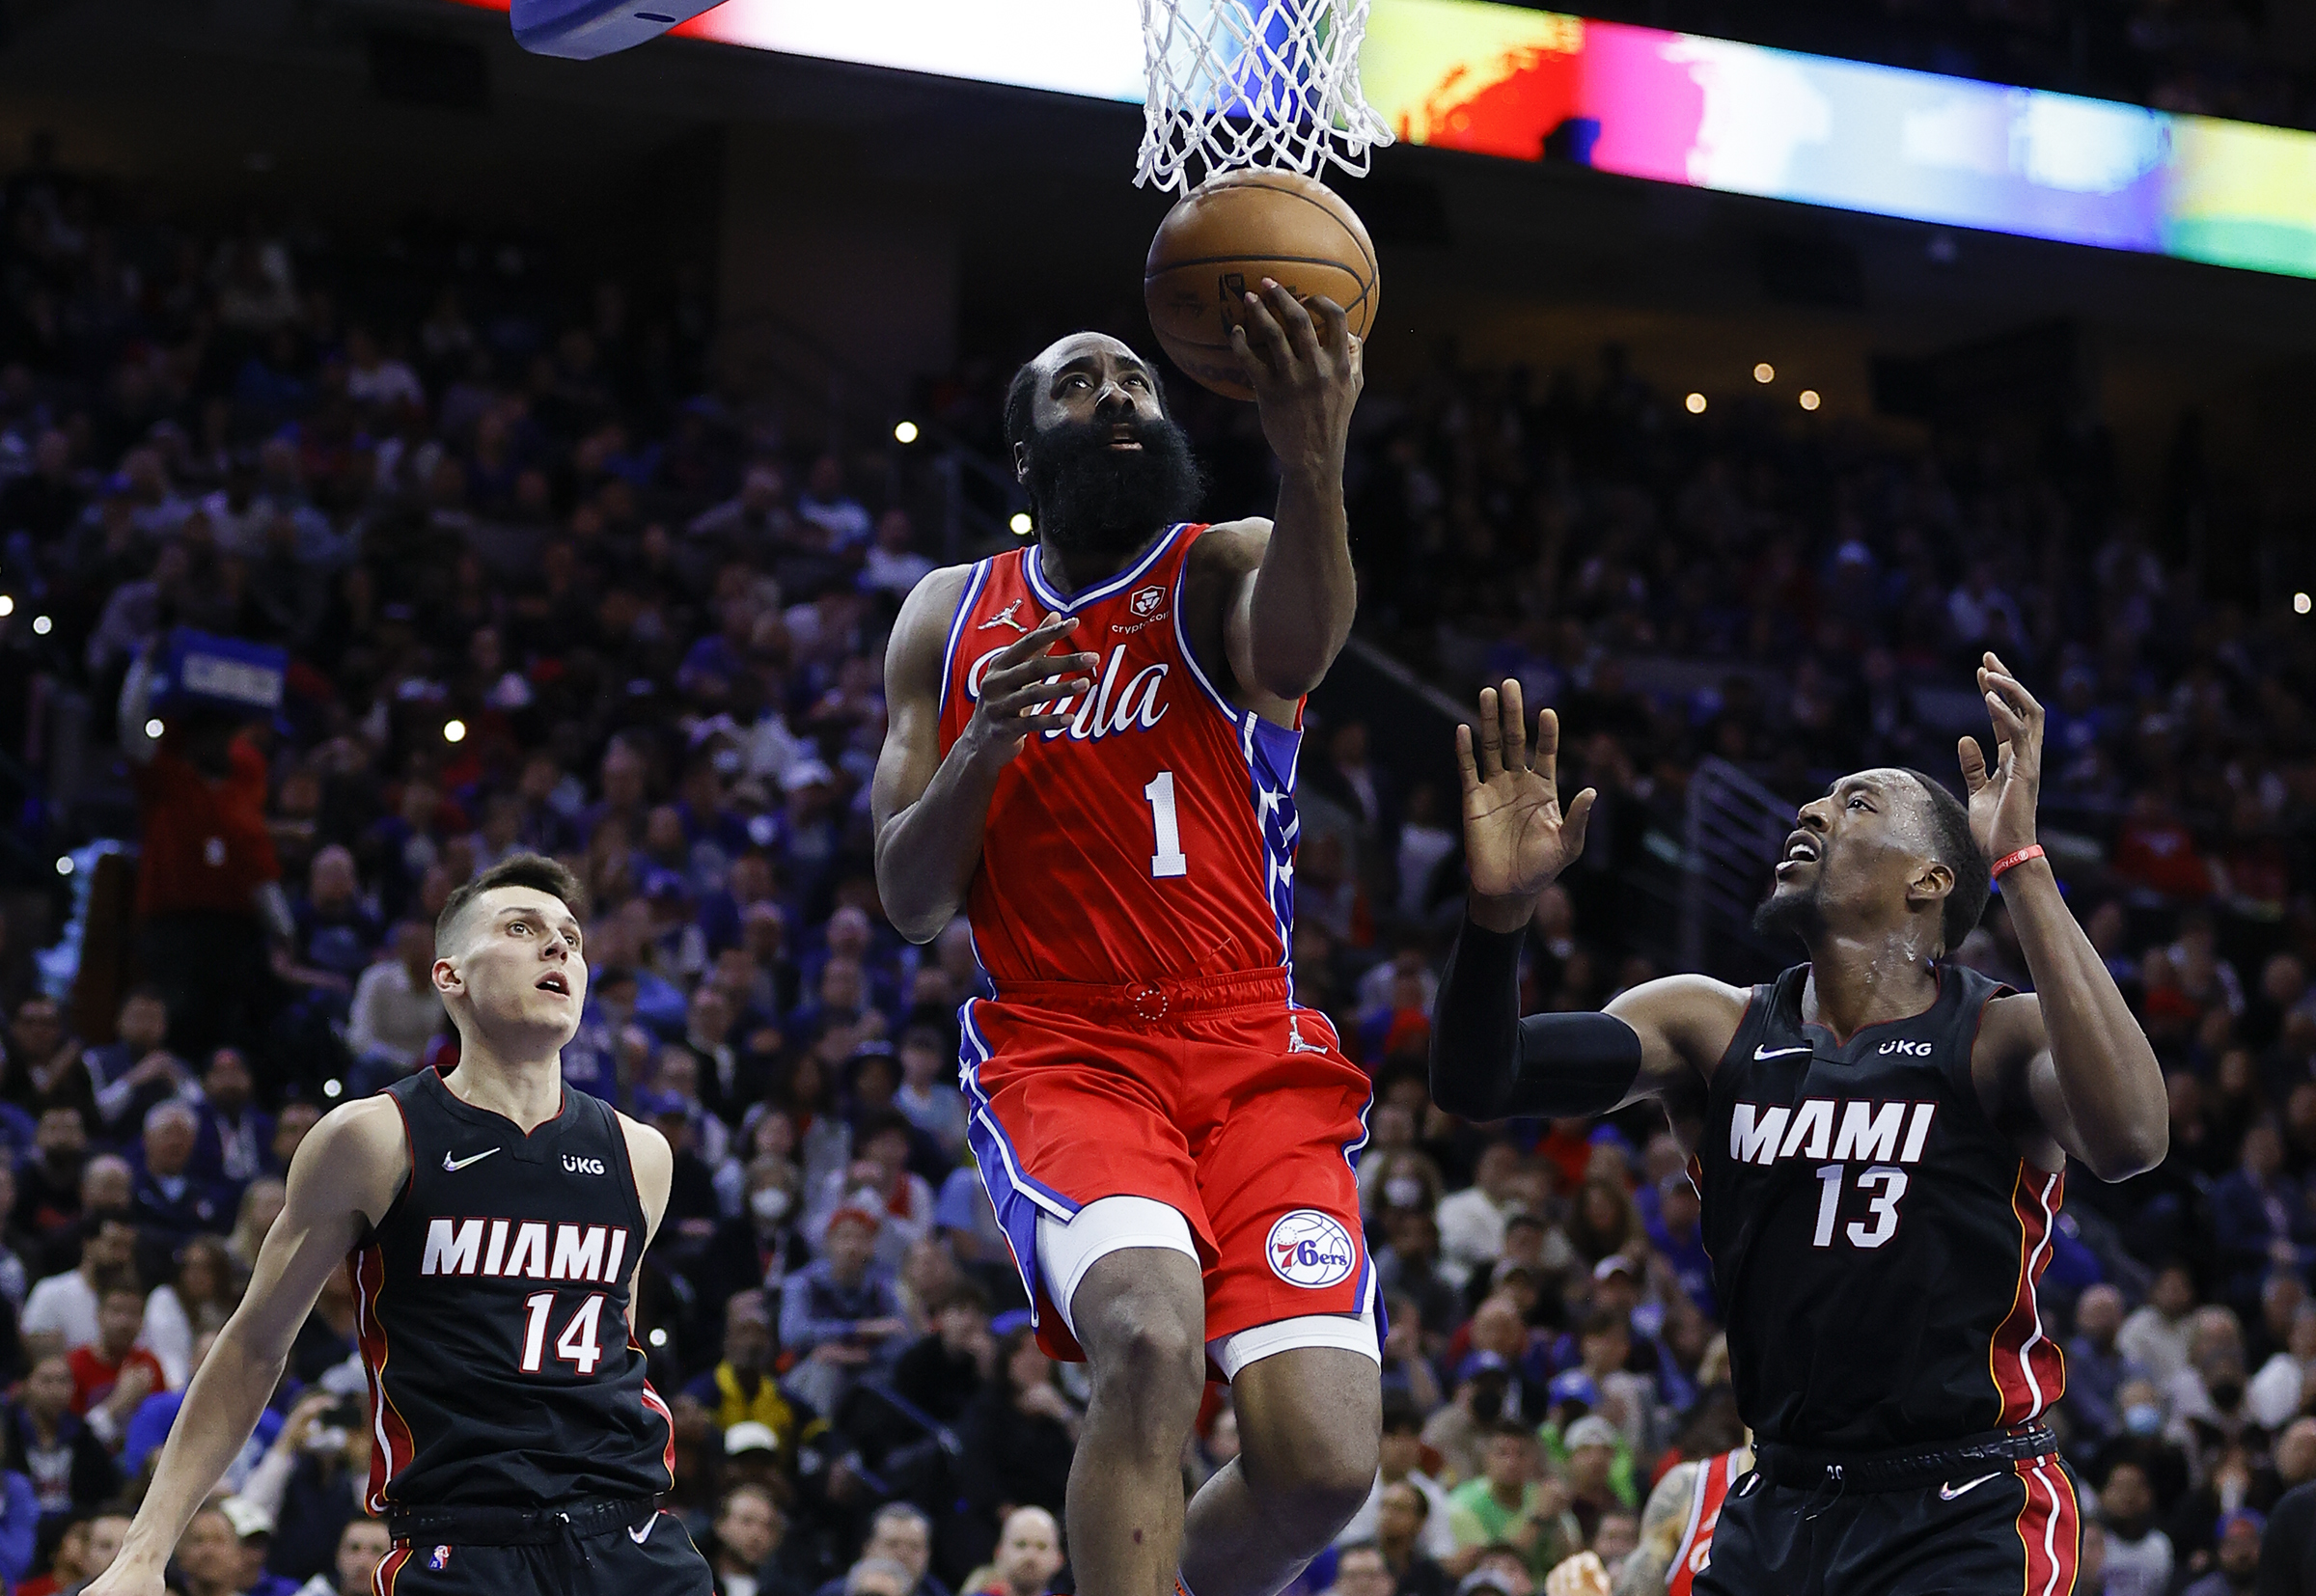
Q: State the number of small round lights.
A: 13